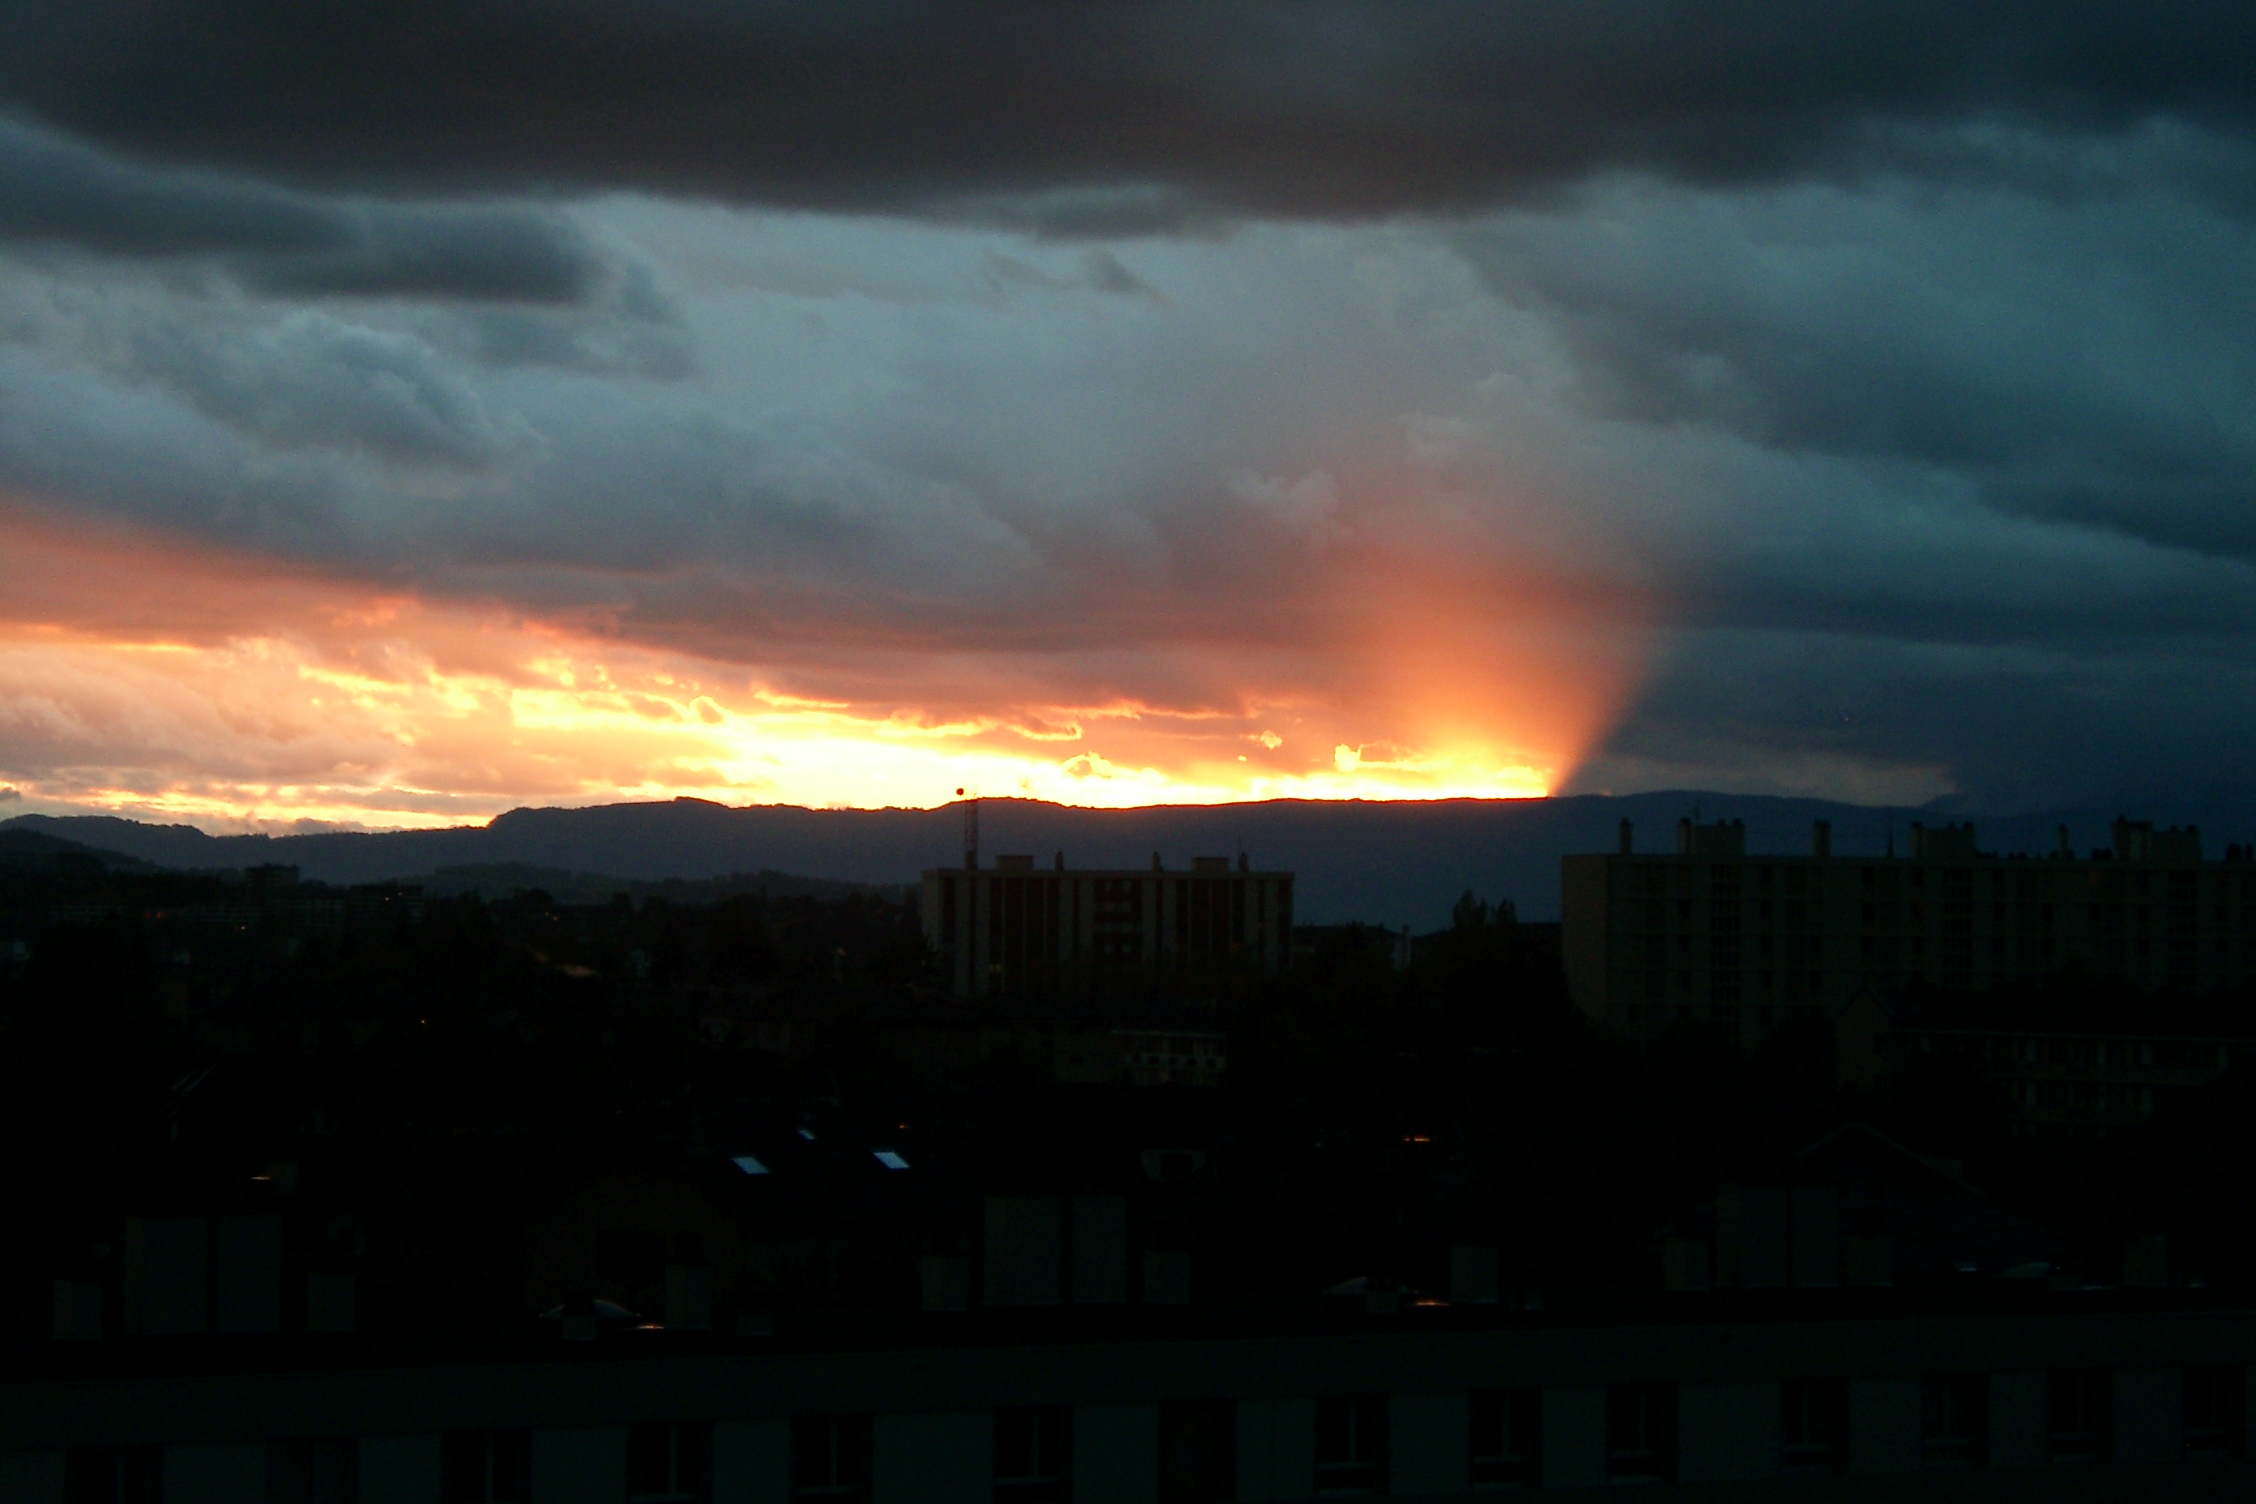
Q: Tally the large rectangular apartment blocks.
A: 2